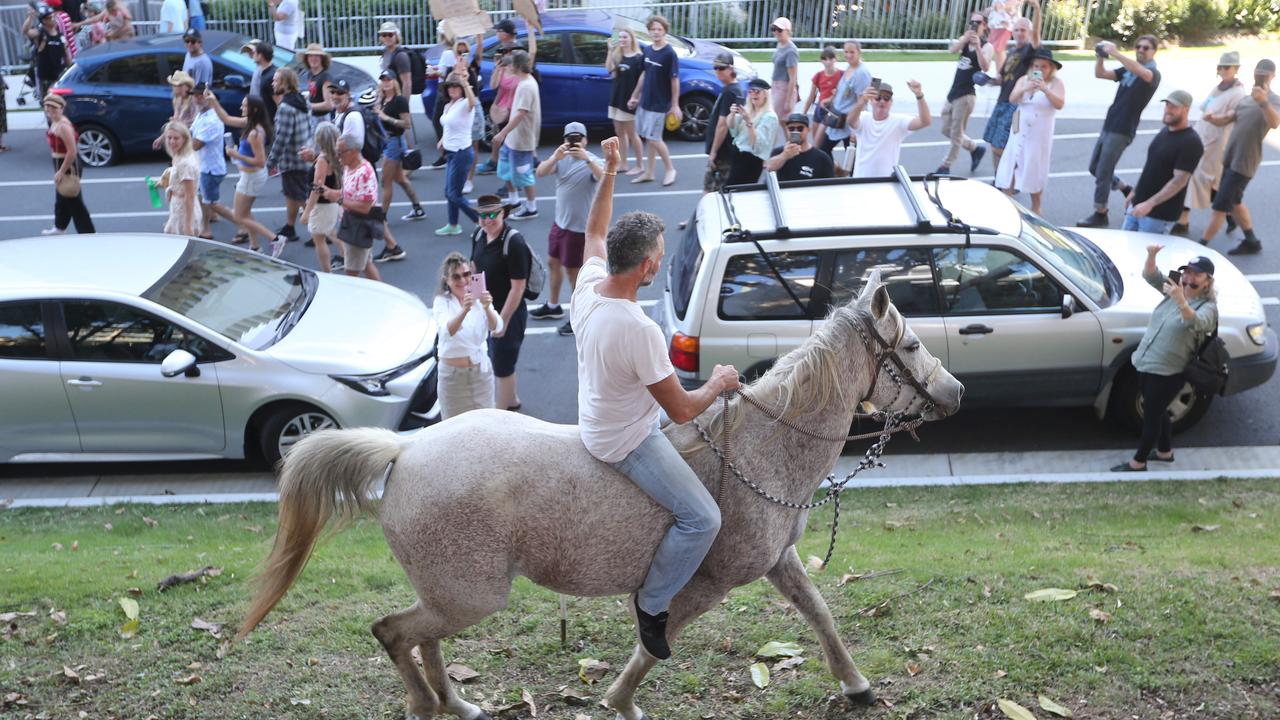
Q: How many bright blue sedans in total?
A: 1